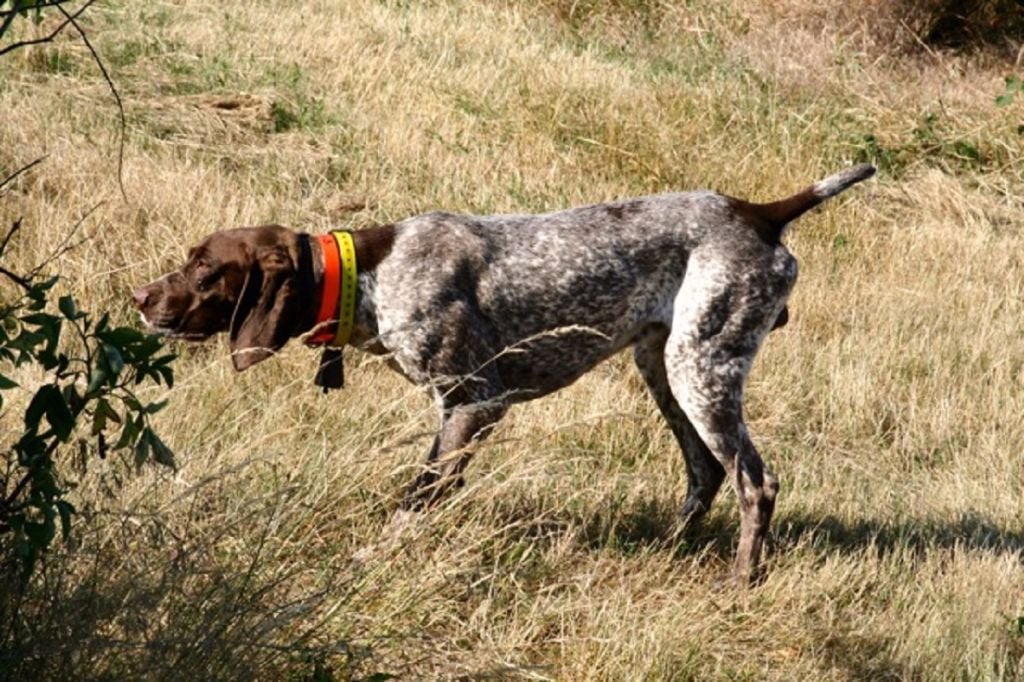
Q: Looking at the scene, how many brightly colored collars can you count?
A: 2